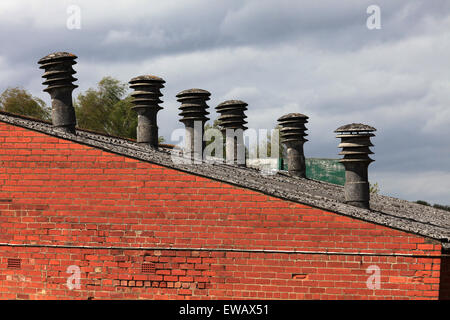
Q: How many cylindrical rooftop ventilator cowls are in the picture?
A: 6